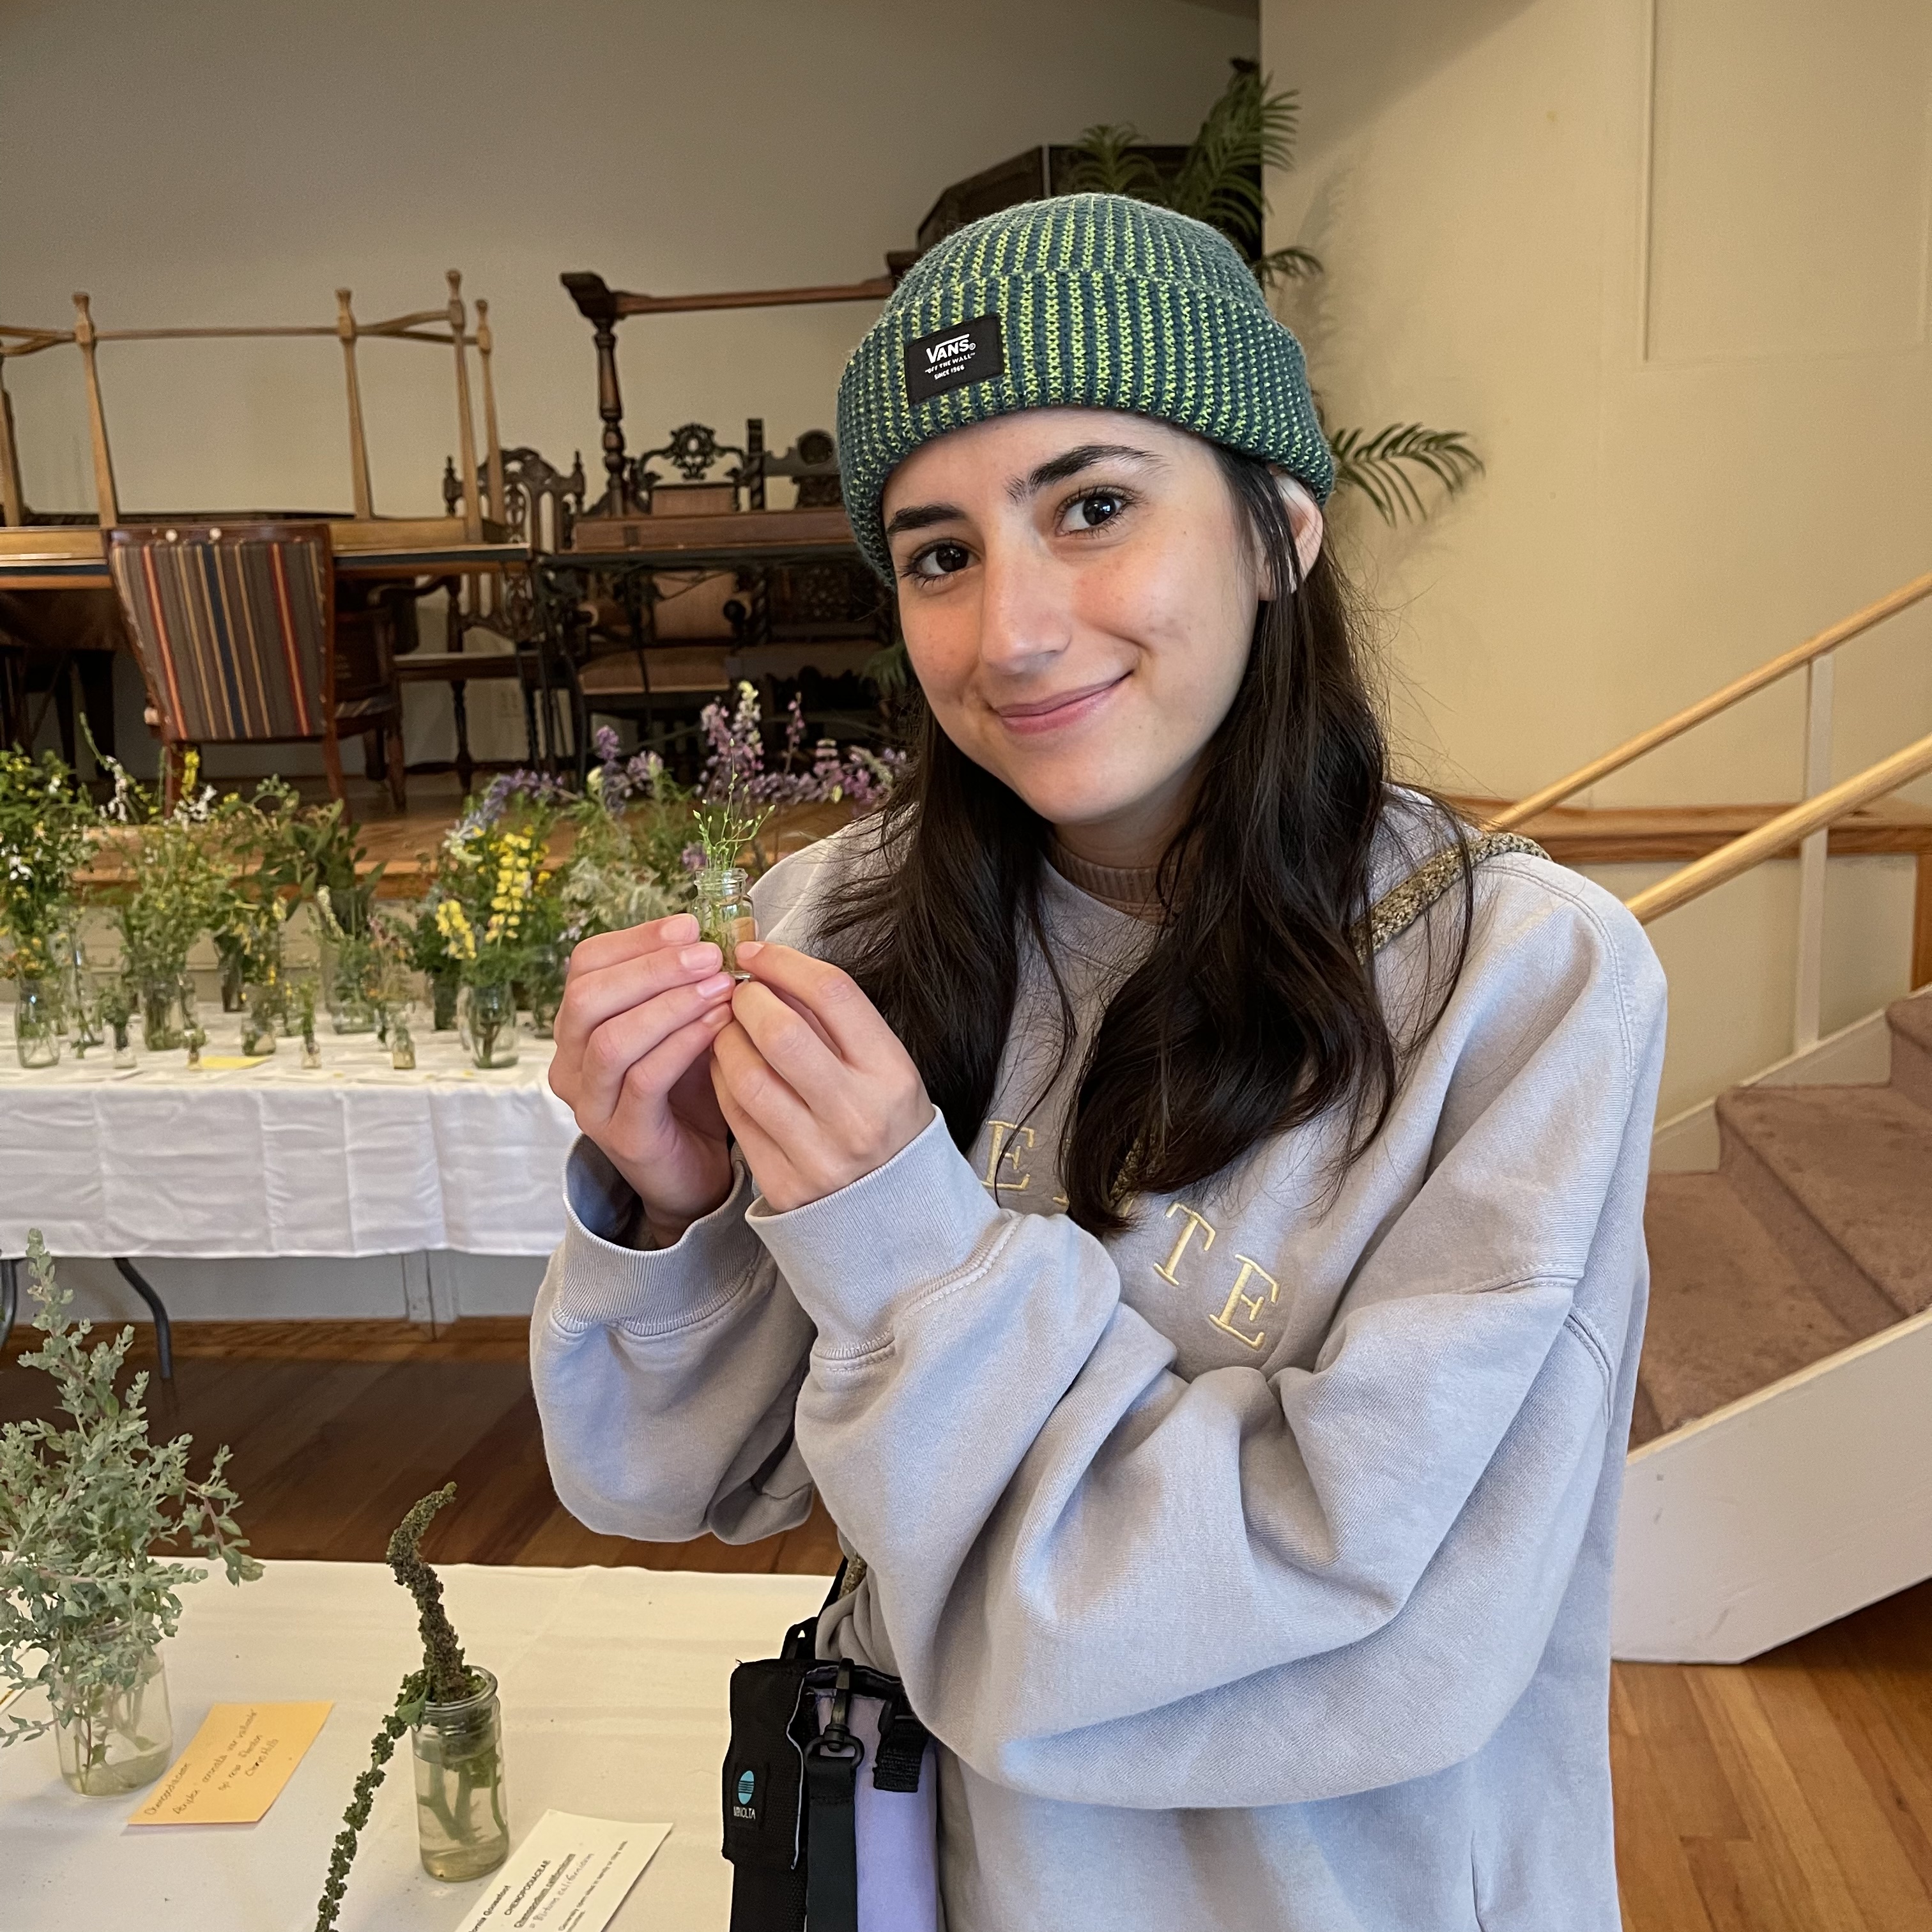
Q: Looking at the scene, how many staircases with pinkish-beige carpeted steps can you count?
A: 1